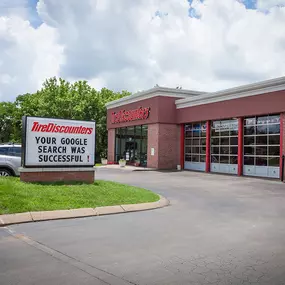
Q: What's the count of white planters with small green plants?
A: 2